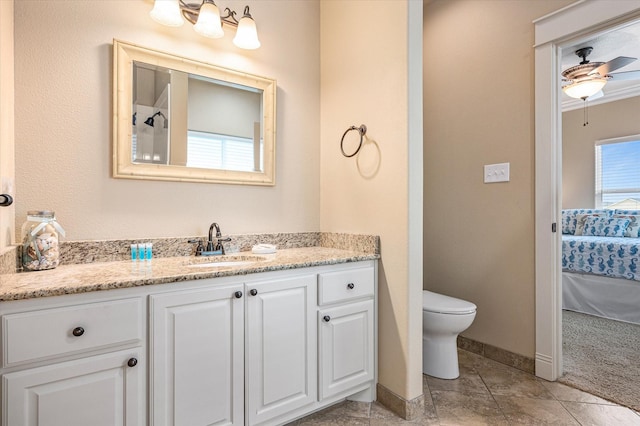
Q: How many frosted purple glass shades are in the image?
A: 0